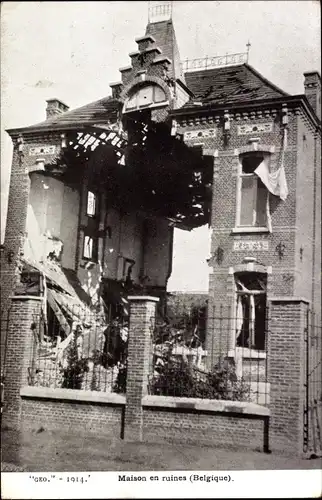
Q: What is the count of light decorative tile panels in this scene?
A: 4